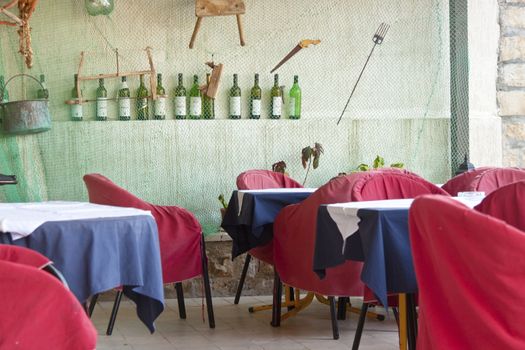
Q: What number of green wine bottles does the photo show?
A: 14